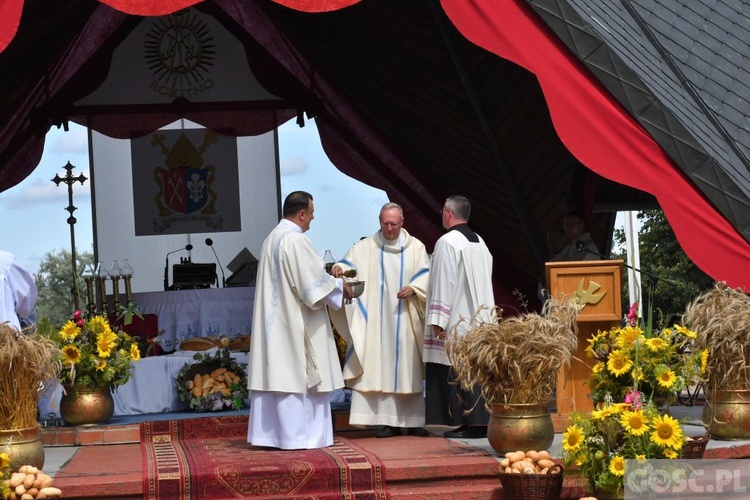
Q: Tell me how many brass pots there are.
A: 4